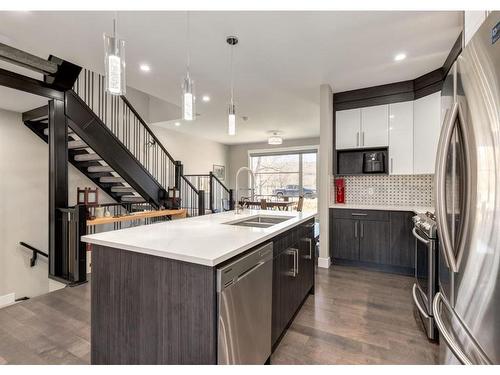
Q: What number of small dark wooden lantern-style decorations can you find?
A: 2